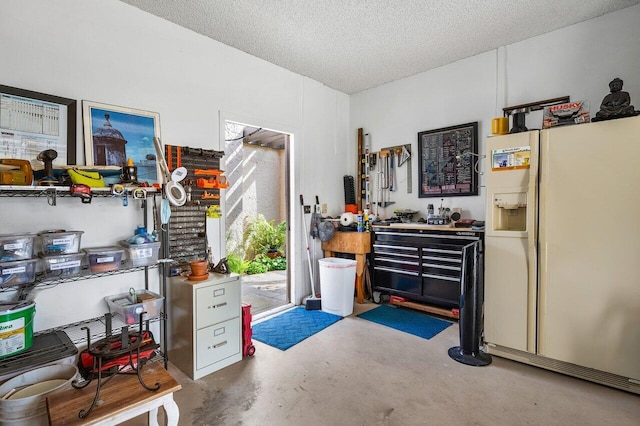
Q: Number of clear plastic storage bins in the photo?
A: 7